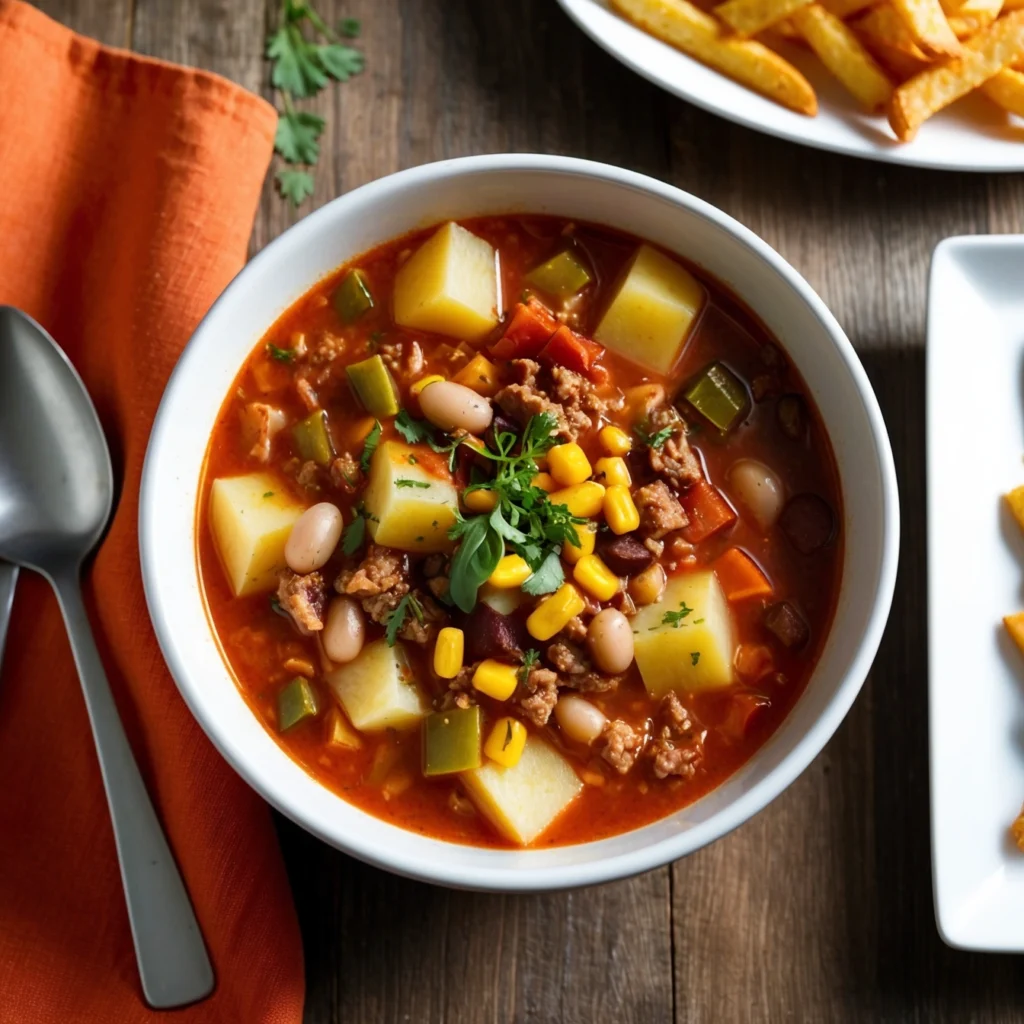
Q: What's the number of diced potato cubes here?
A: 7